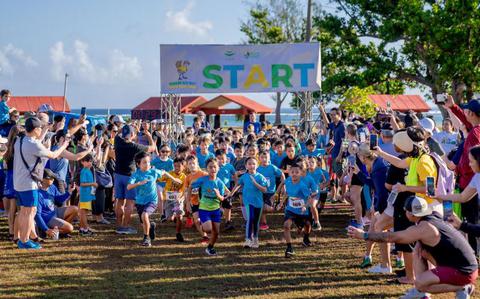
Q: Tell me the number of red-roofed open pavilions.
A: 4